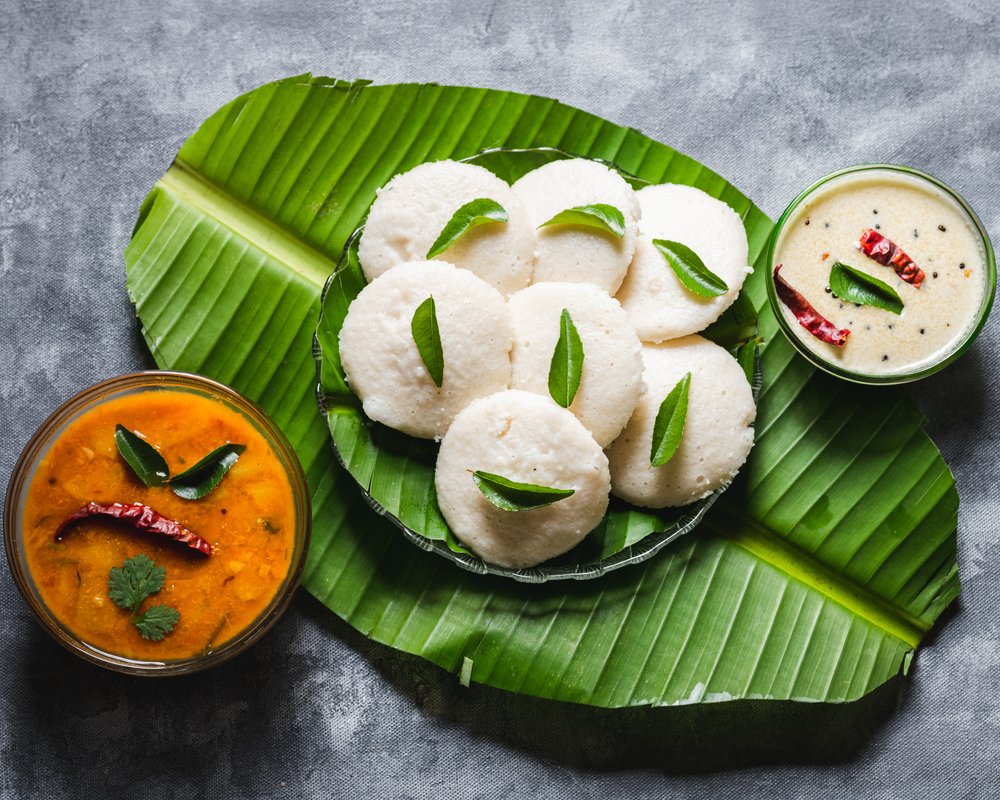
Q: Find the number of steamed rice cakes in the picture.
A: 7